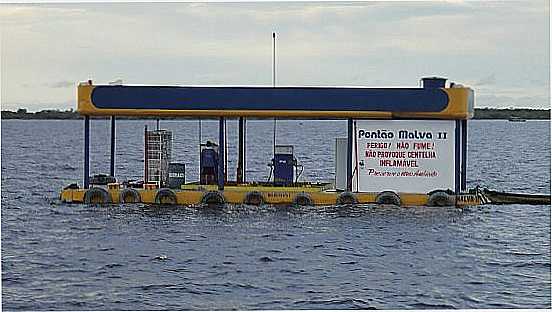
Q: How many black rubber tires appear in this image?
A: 9